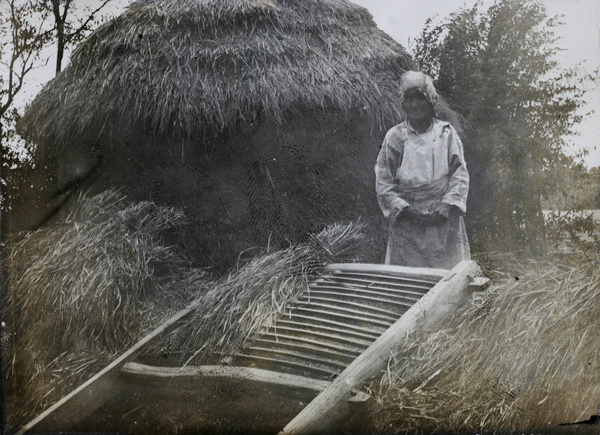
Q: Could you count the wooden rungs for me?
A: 15